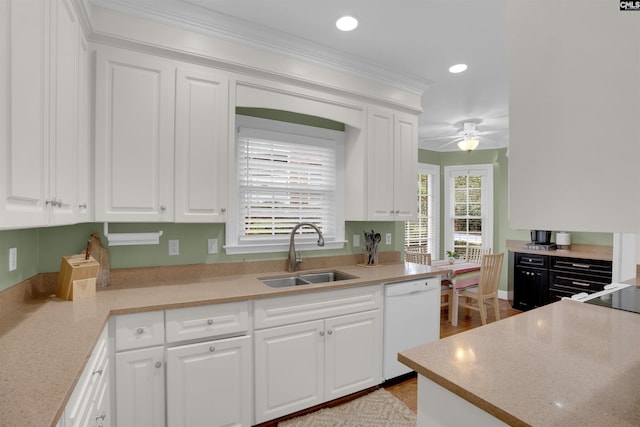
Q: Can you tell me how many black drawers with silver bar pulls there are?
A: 2